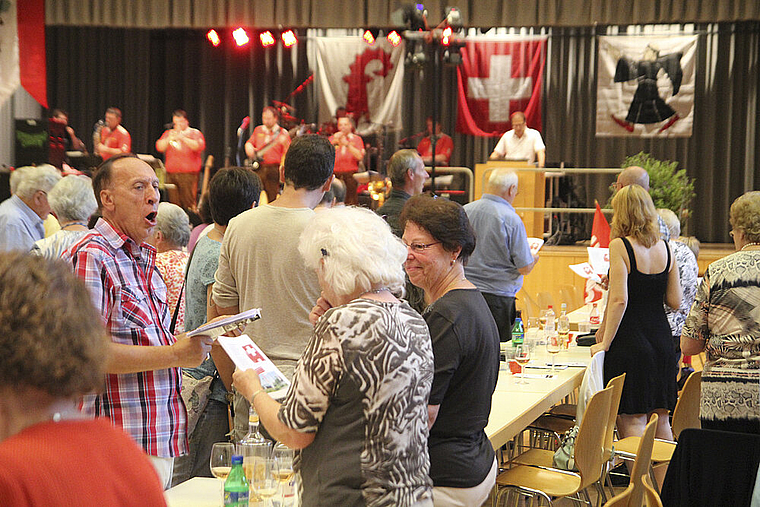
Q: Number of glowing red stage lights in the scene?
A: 7